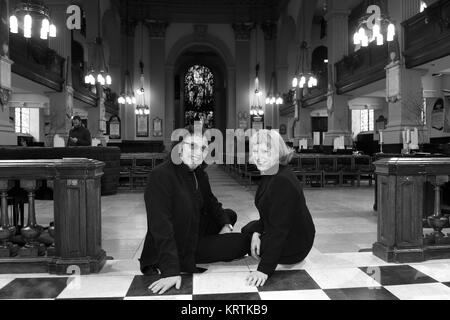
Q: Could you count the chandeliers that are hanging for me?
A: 8